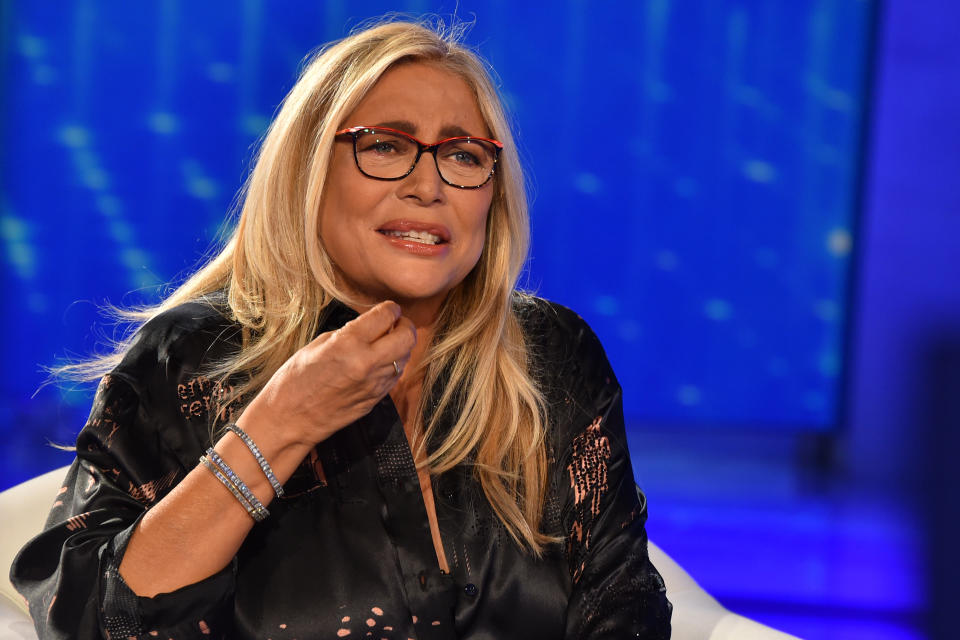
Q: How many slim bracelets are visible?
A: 3